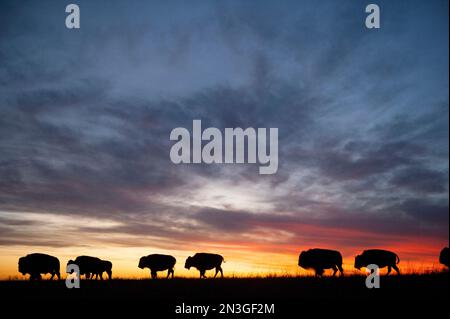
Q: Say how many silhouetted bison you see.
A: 8